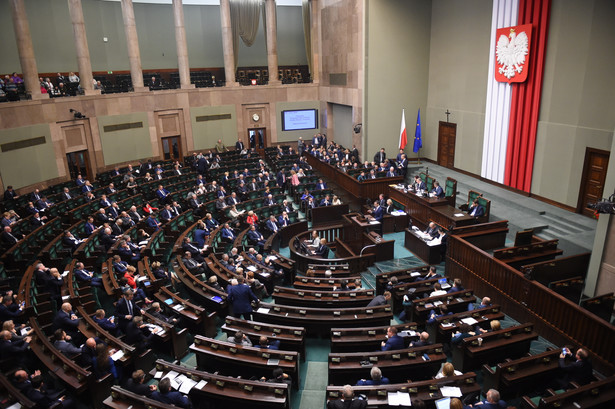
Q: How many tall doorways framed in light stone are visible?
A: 3